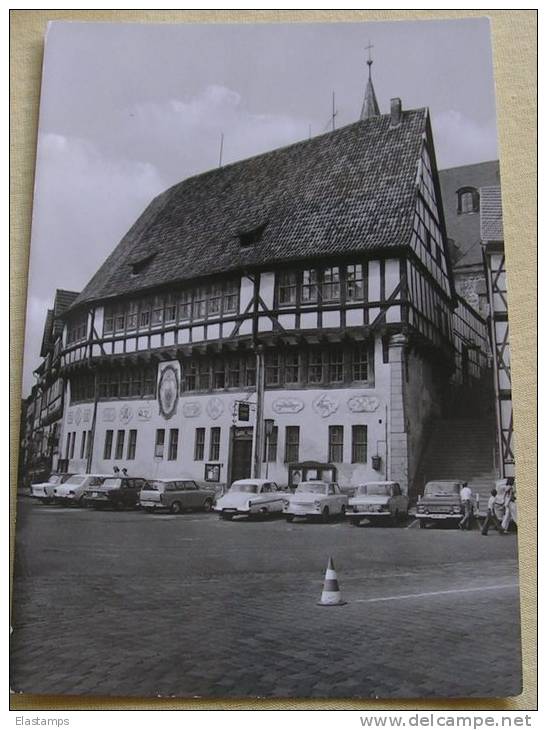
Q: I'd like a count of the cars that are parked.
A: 8